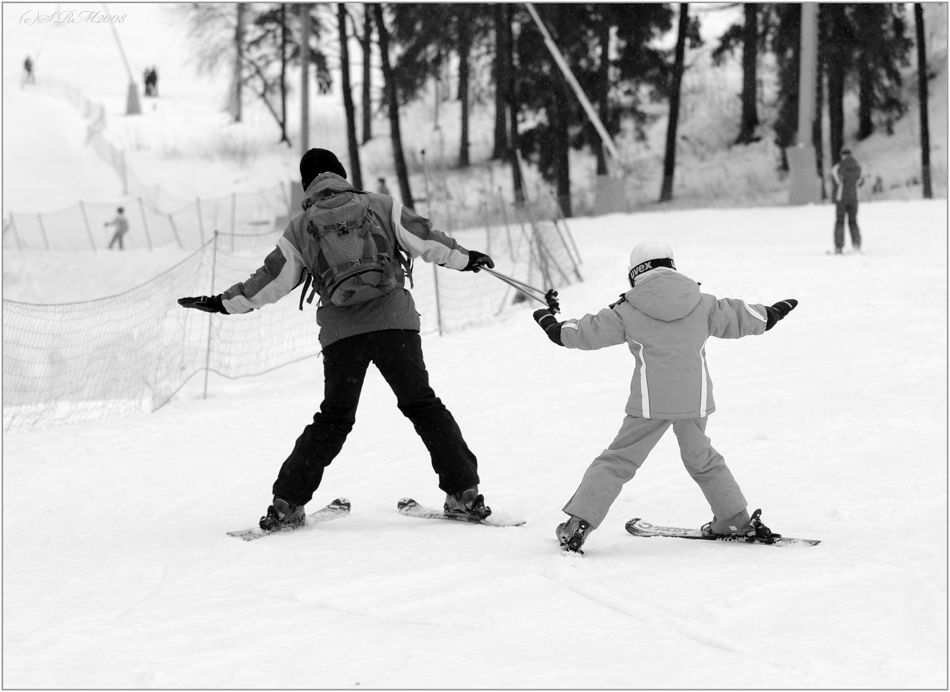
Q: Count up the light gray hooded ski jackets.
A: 1